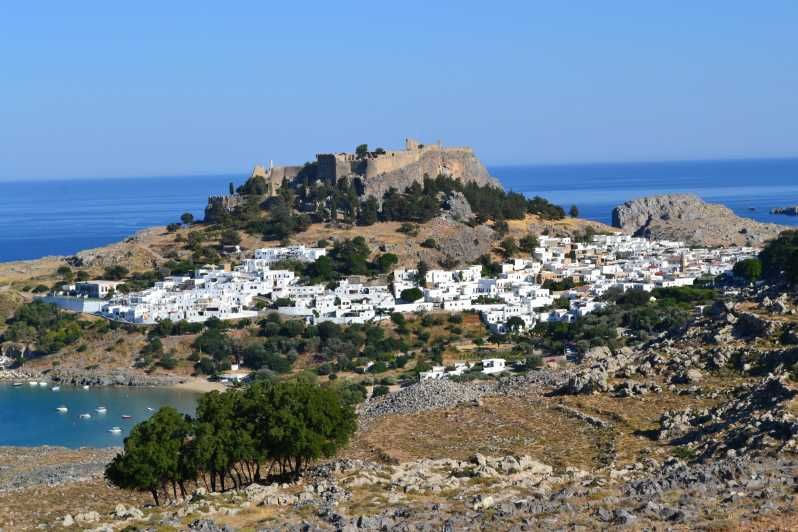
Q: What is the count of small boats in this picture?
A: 11